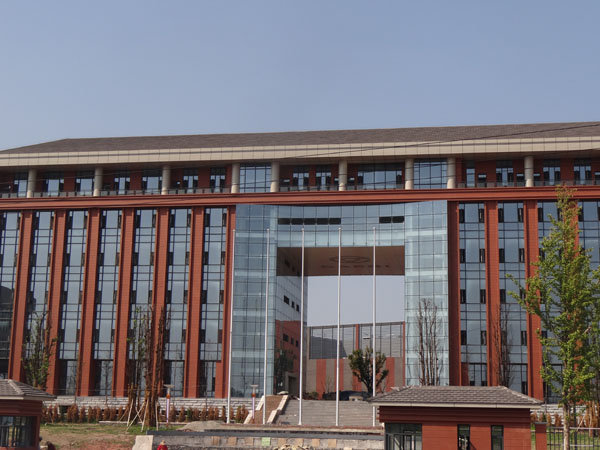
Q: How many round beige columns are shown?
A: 9